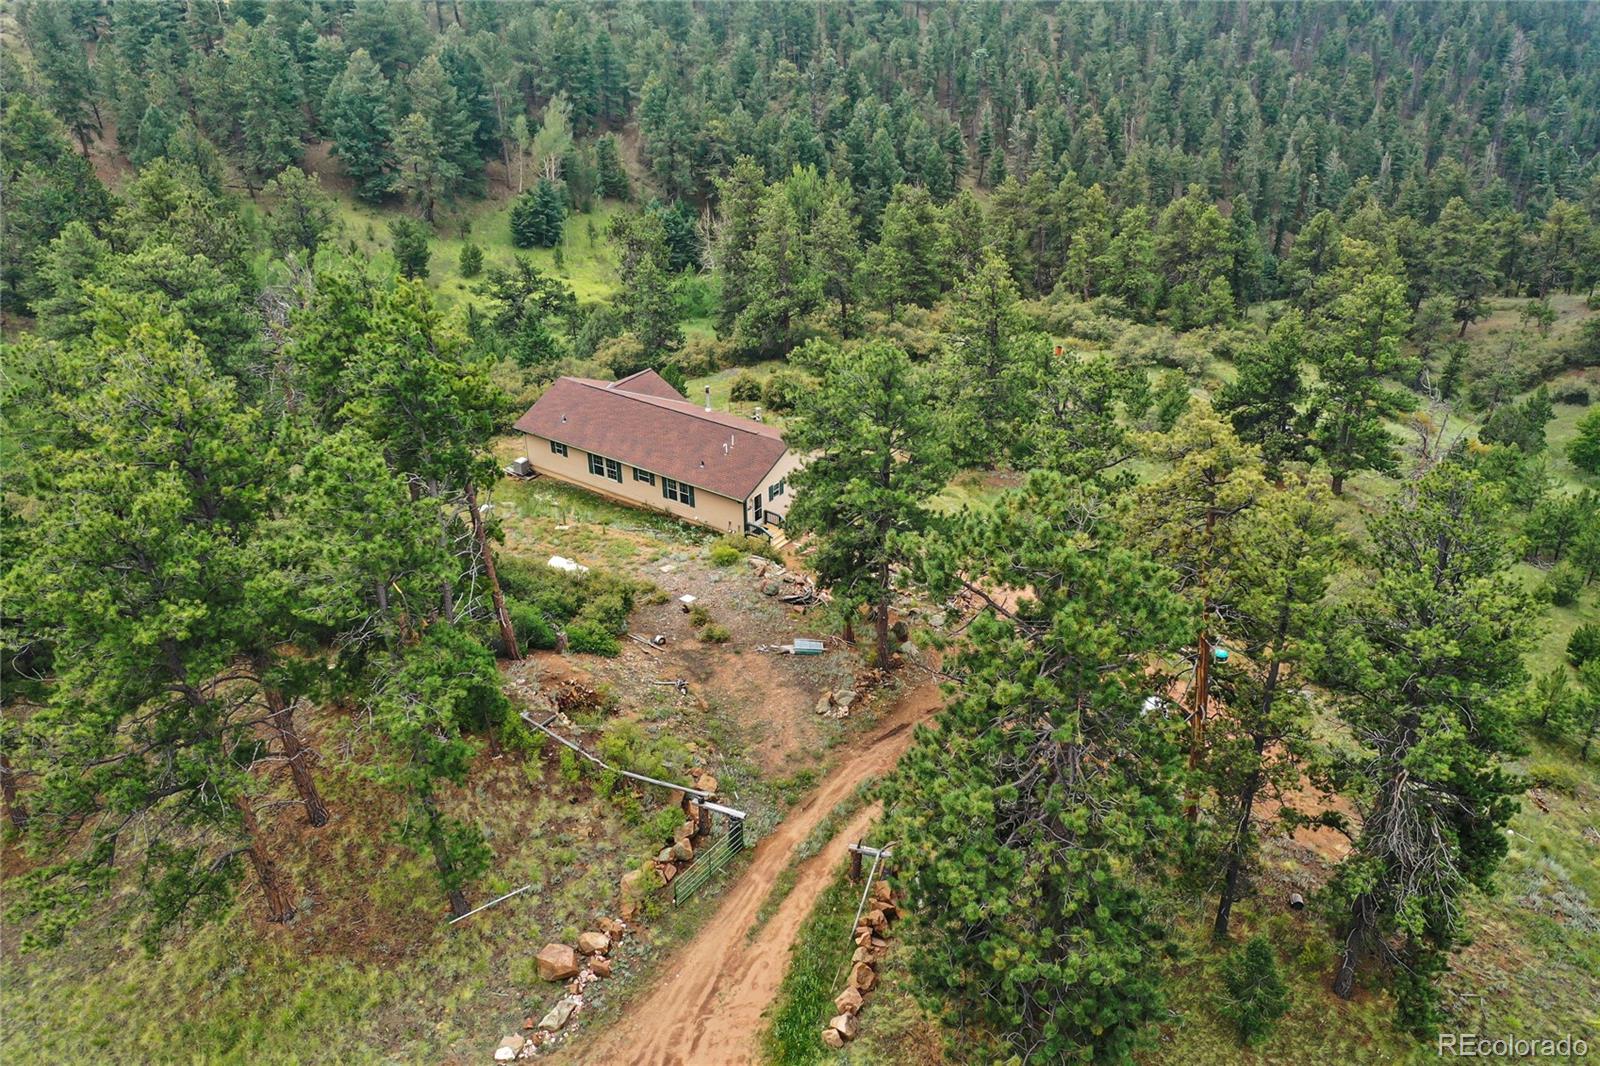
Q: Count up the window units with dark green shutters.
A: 5